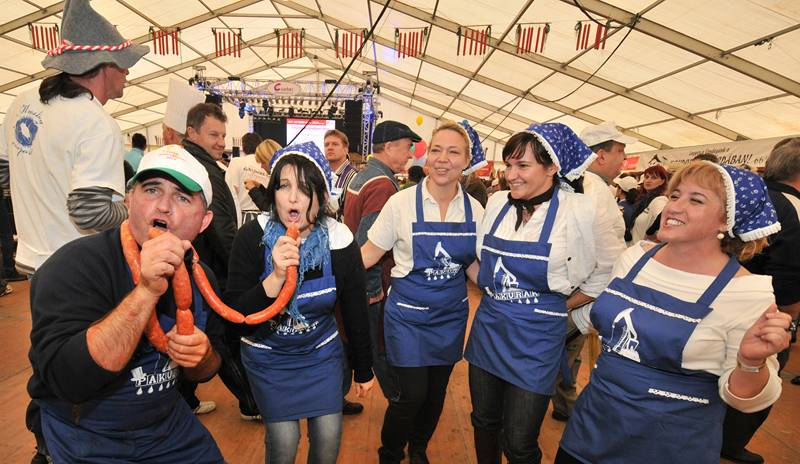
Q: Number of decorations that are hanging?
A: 9